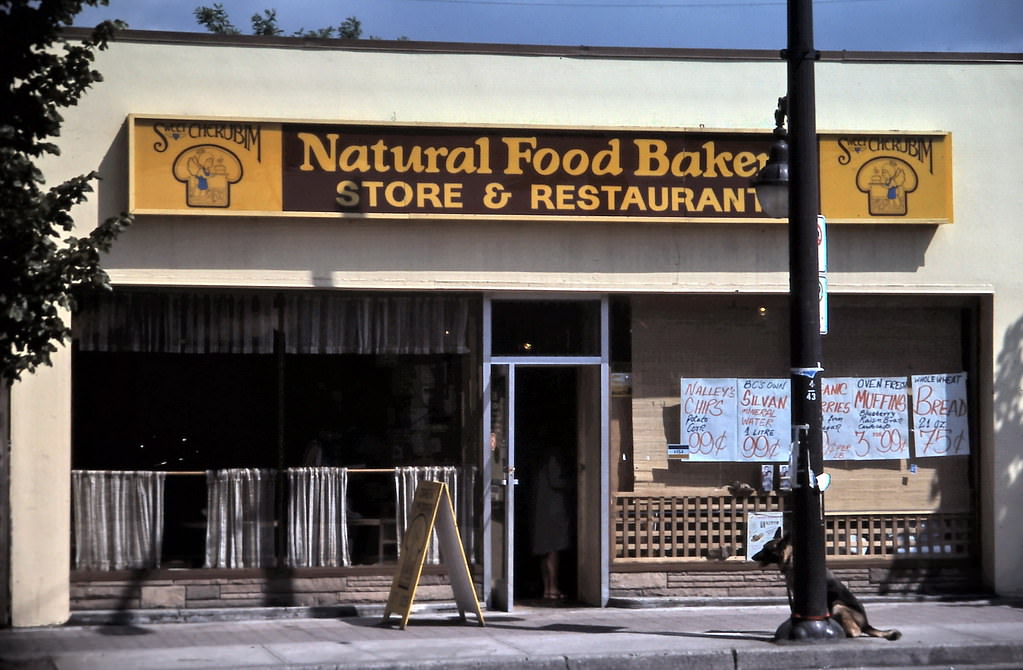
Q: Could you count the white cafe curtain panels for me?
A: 4